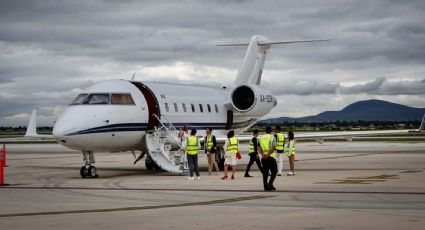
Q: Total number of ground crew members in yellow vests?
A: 7